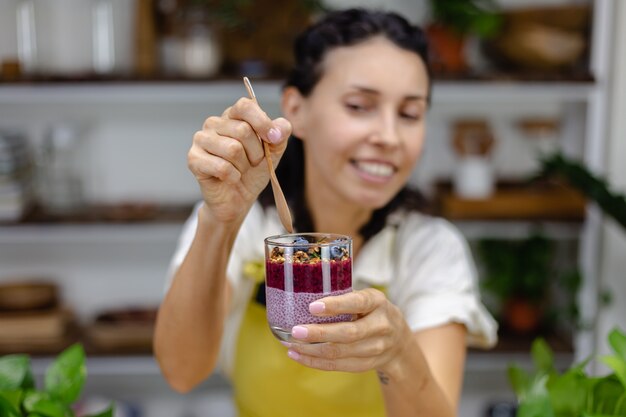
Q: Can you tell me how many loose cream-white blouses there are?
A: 1